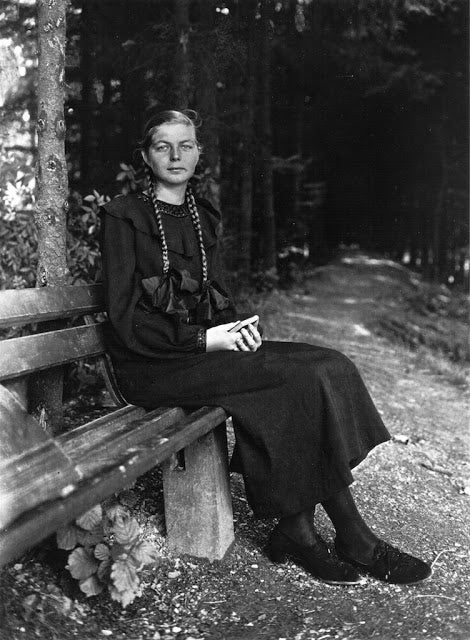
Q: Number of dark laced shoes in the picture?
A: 2